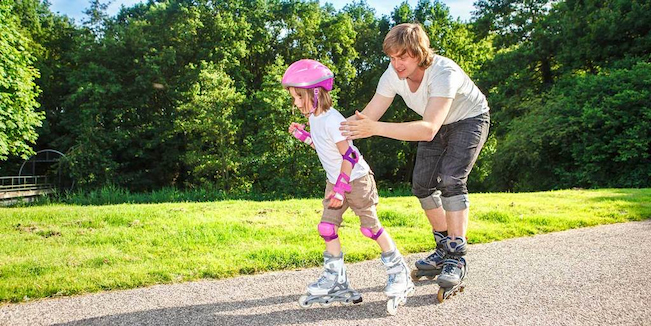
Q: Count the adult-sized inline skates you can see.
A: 2